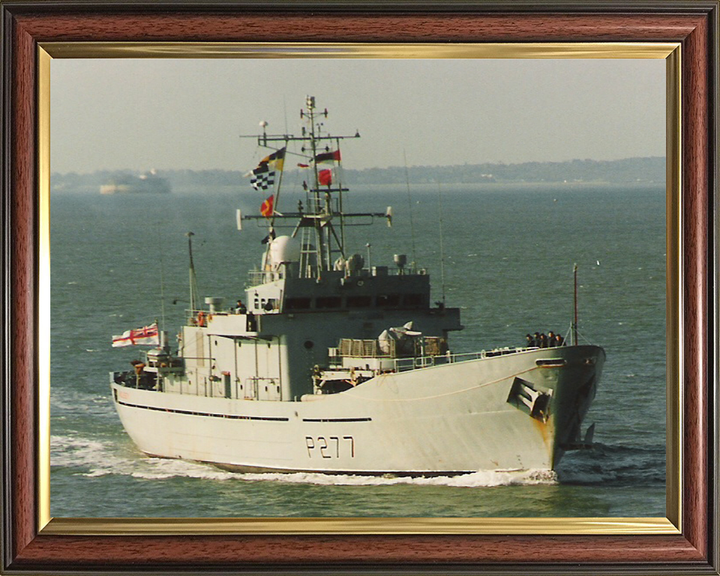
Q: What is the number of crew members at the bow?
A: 5